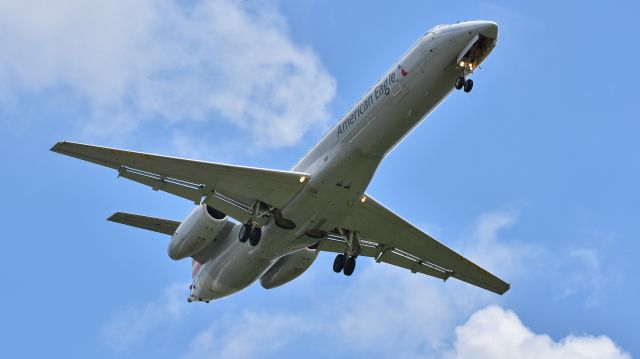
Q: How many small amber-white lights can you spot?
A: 4